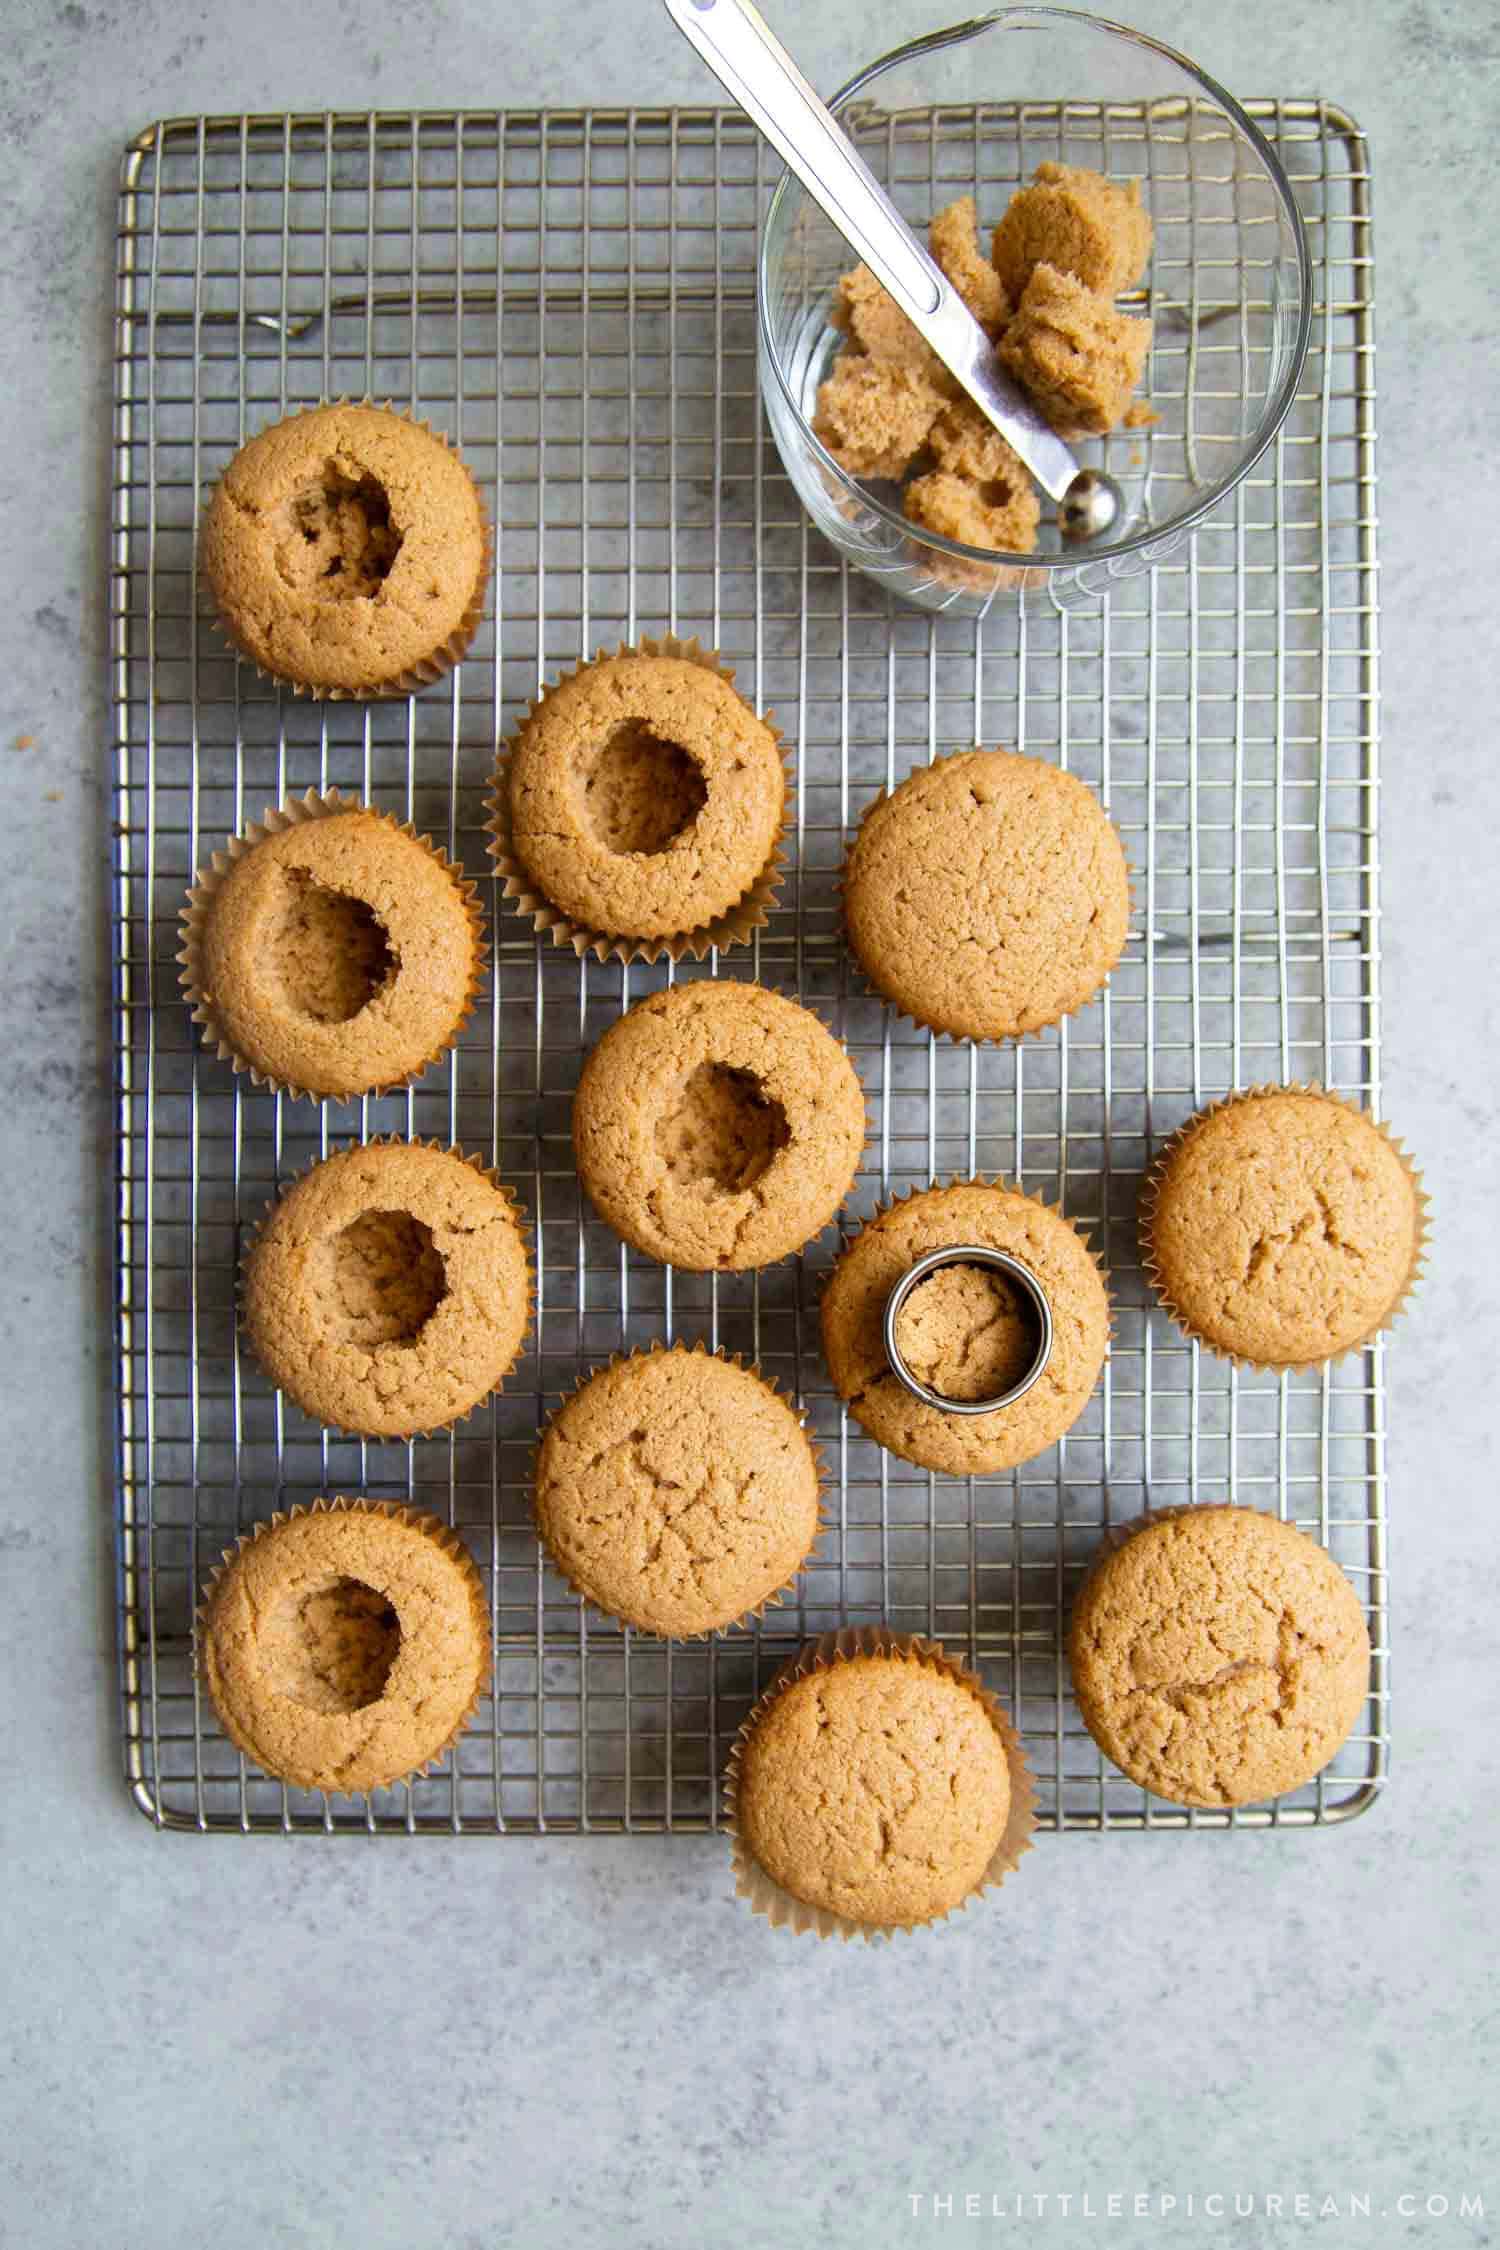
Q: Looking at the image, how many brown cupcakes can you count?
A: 12